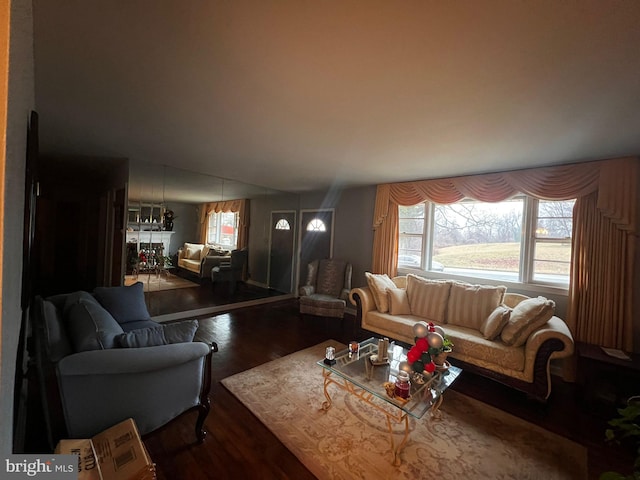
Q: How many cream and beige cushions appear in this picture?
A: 6